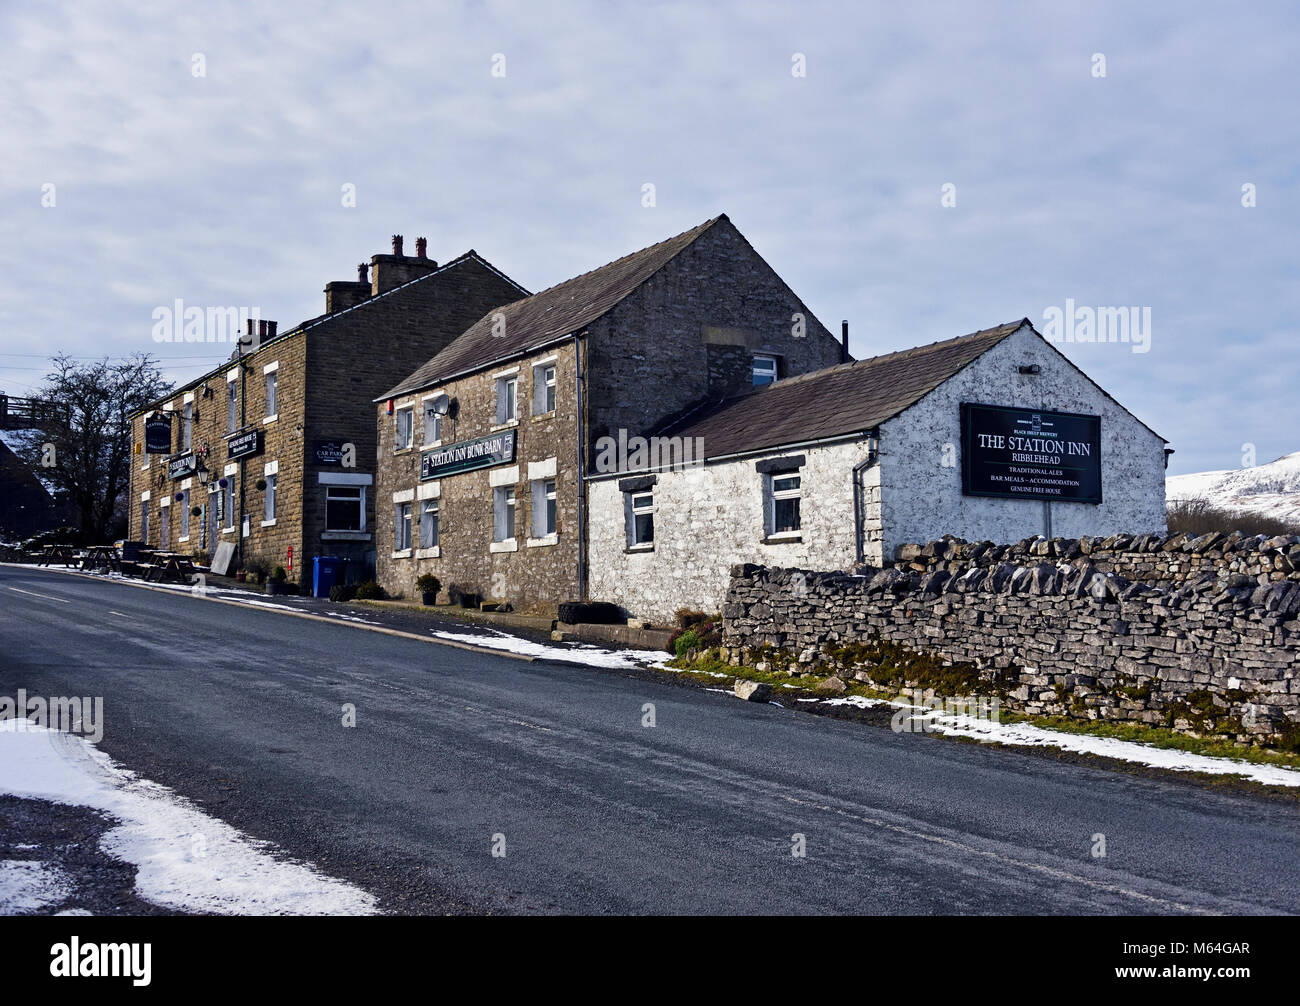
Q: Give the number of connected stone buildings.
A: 3